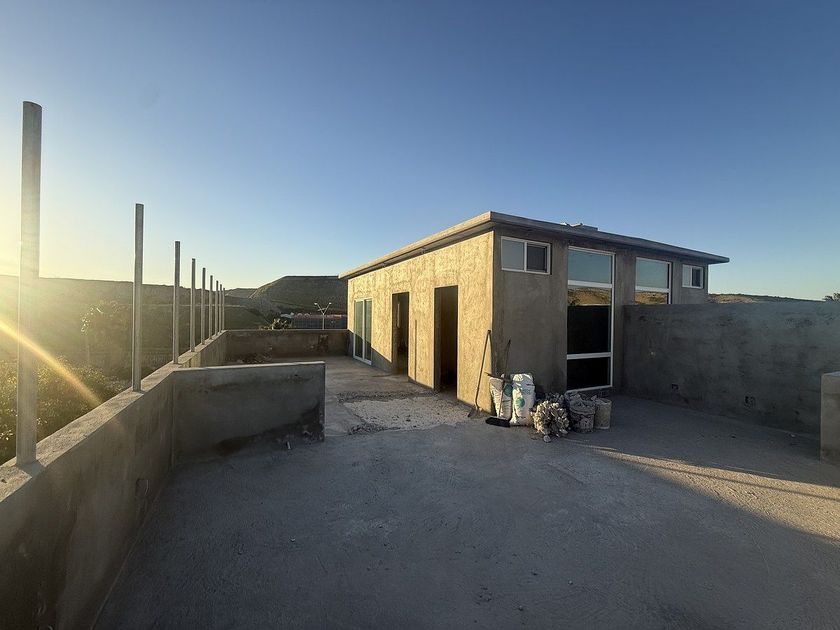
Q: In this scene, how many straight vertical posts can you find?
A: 9